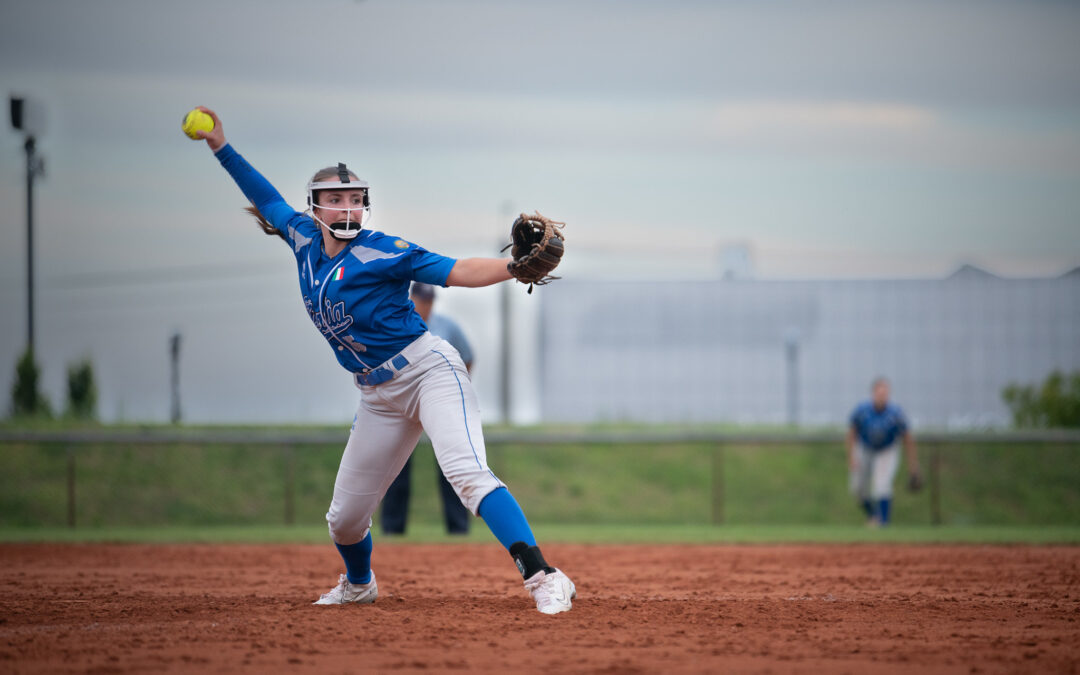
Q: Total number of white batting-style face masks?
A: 1